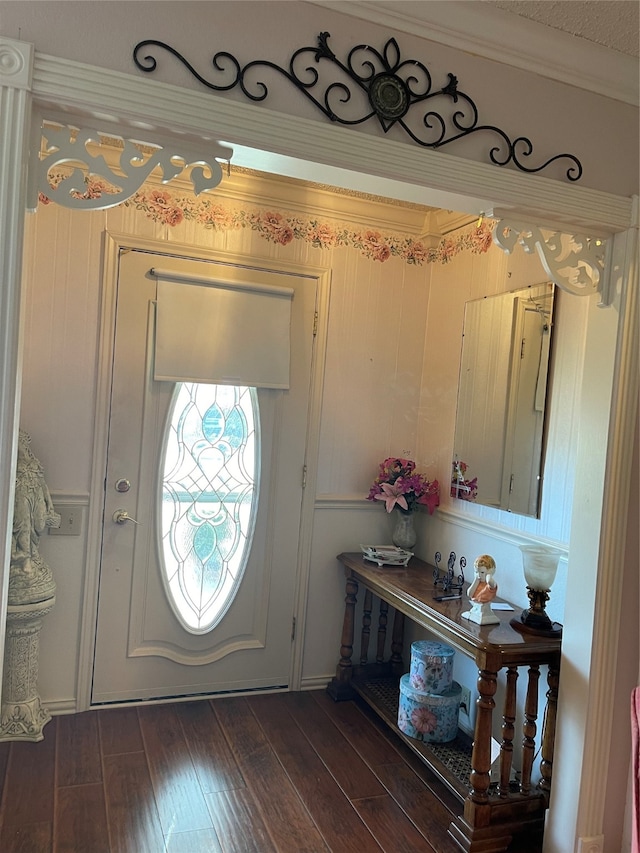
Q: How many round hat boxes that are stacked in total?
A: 2